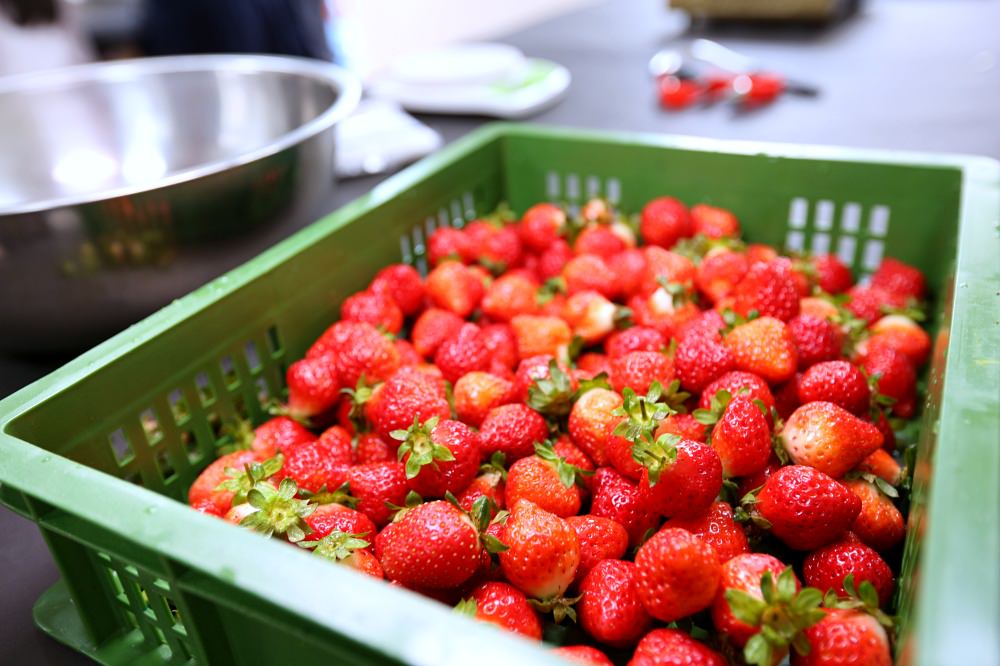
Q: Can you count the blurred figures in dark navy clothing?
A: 1